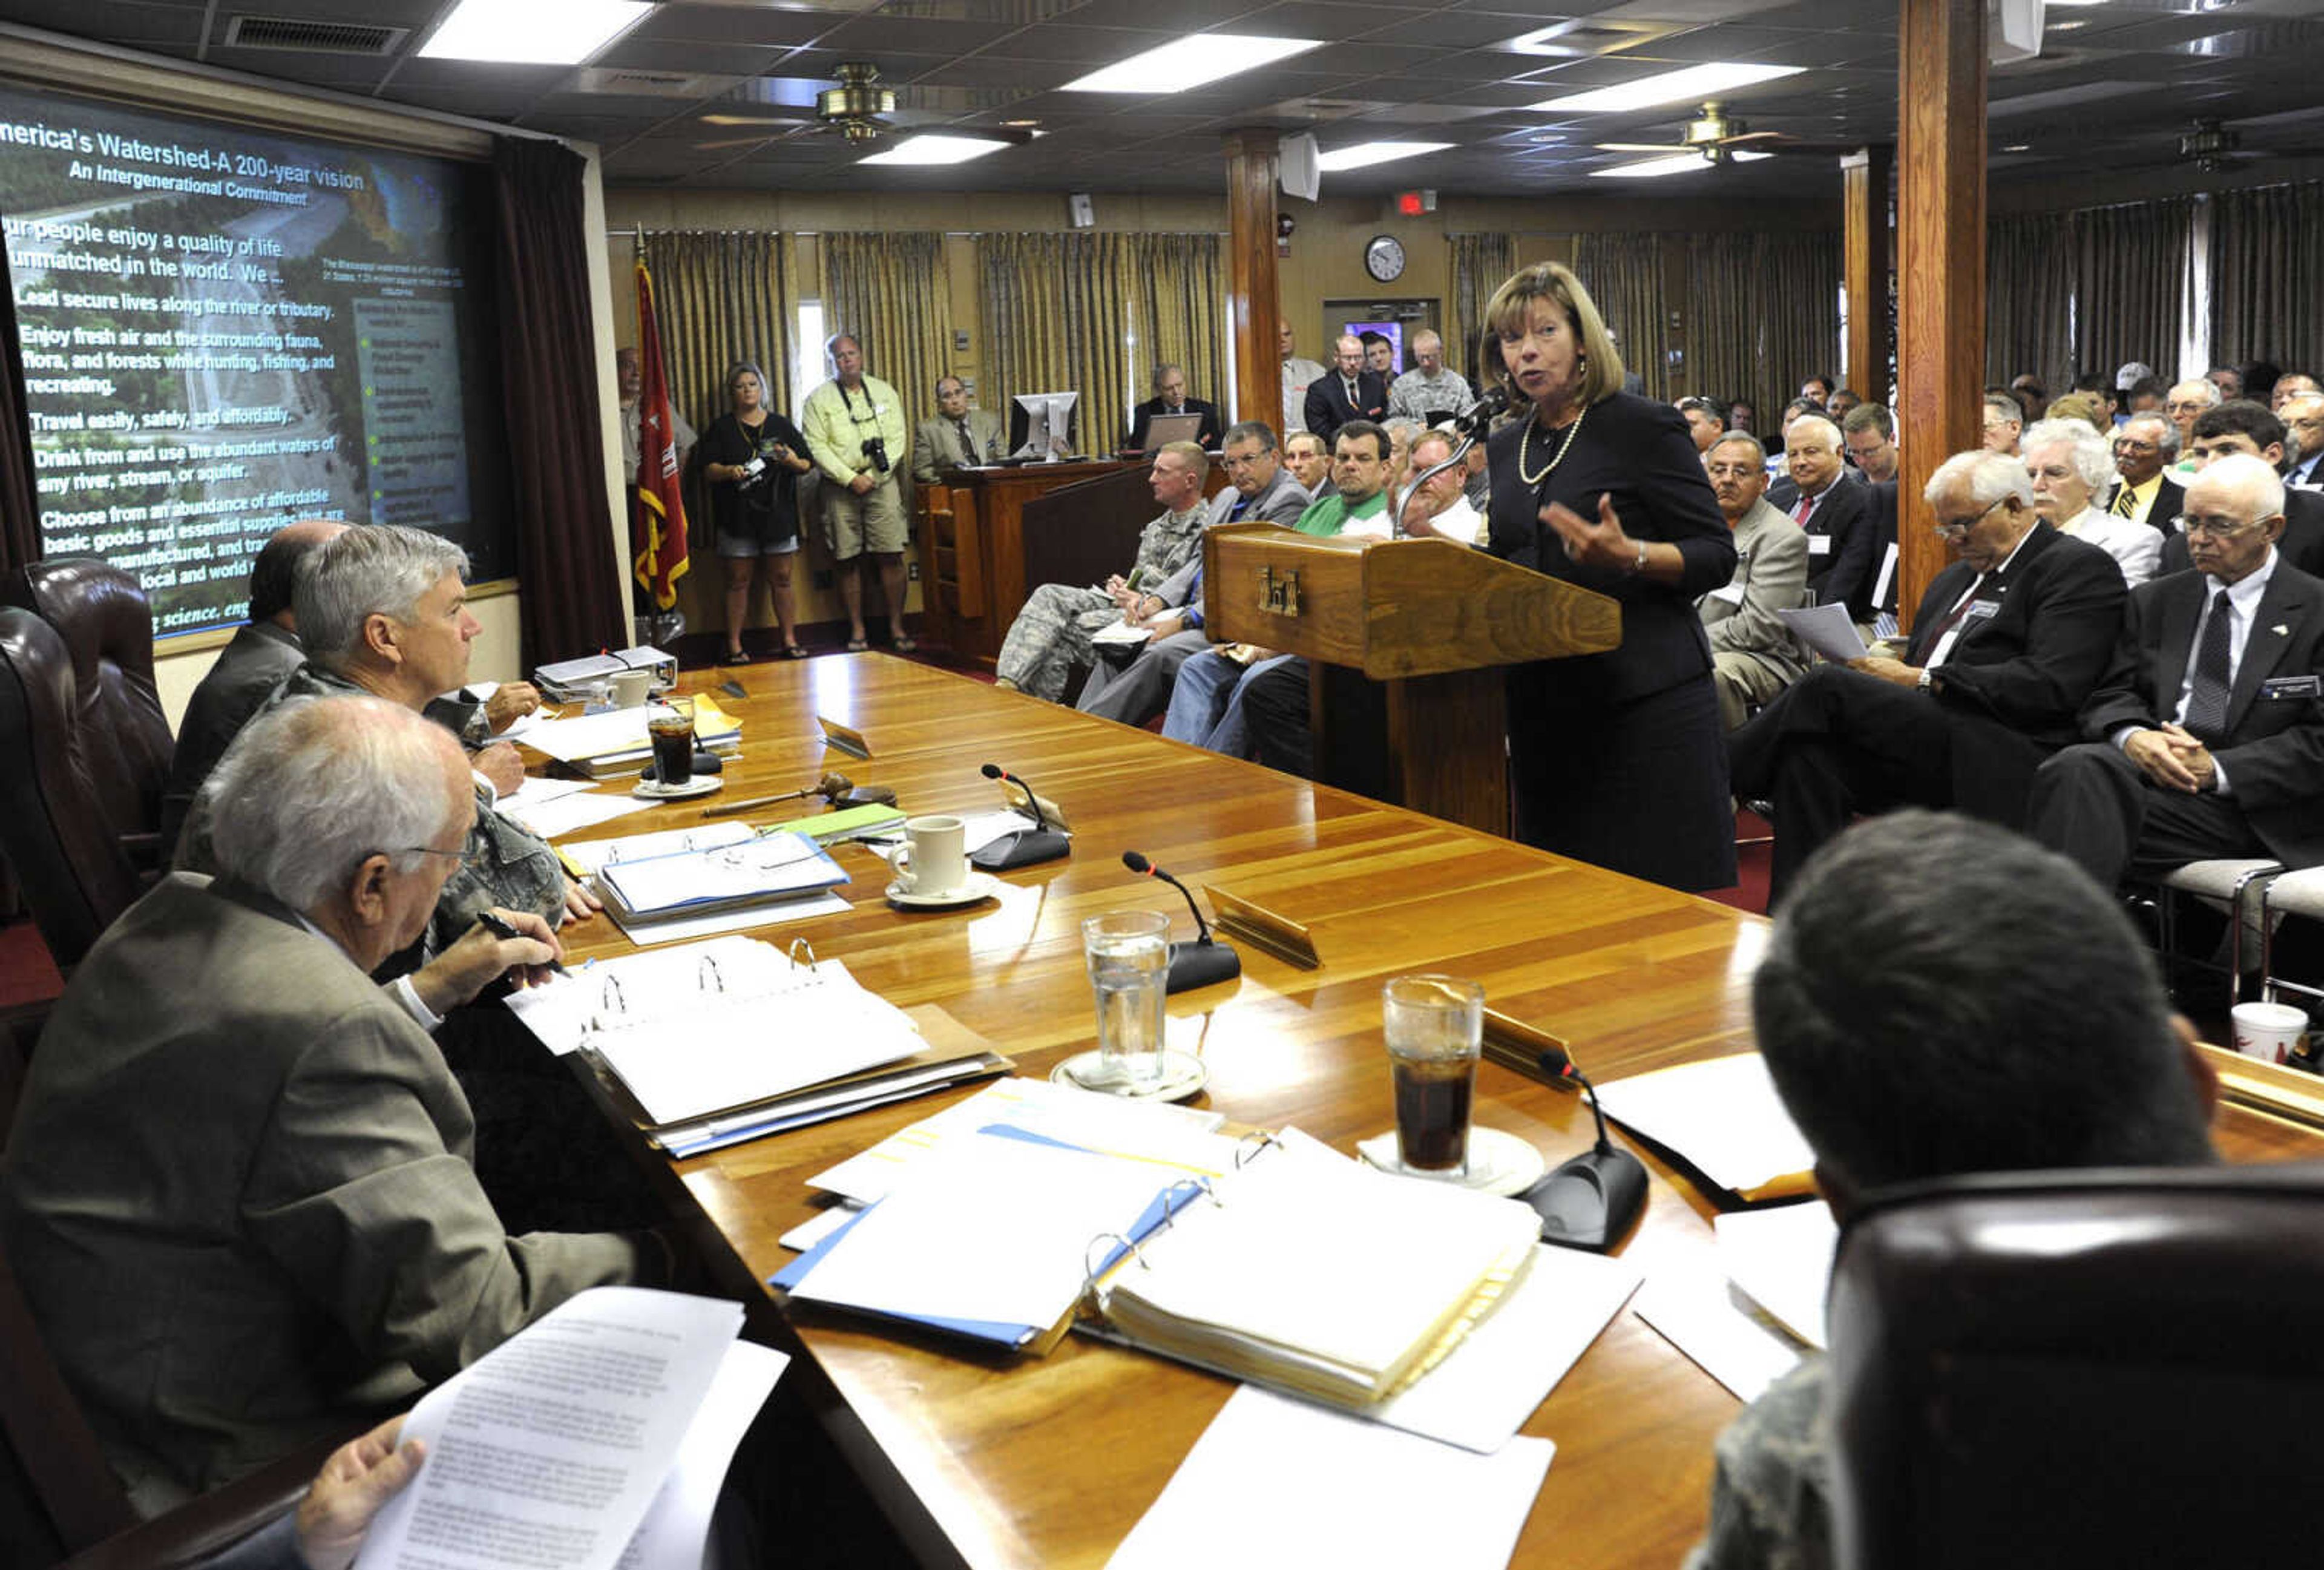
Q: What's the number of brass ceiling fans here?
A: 3